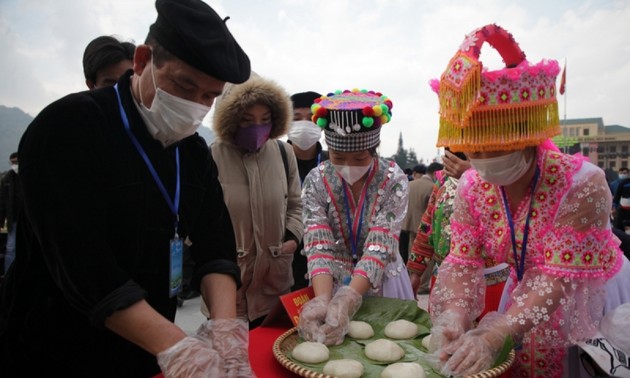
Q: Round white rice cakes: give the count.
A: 7